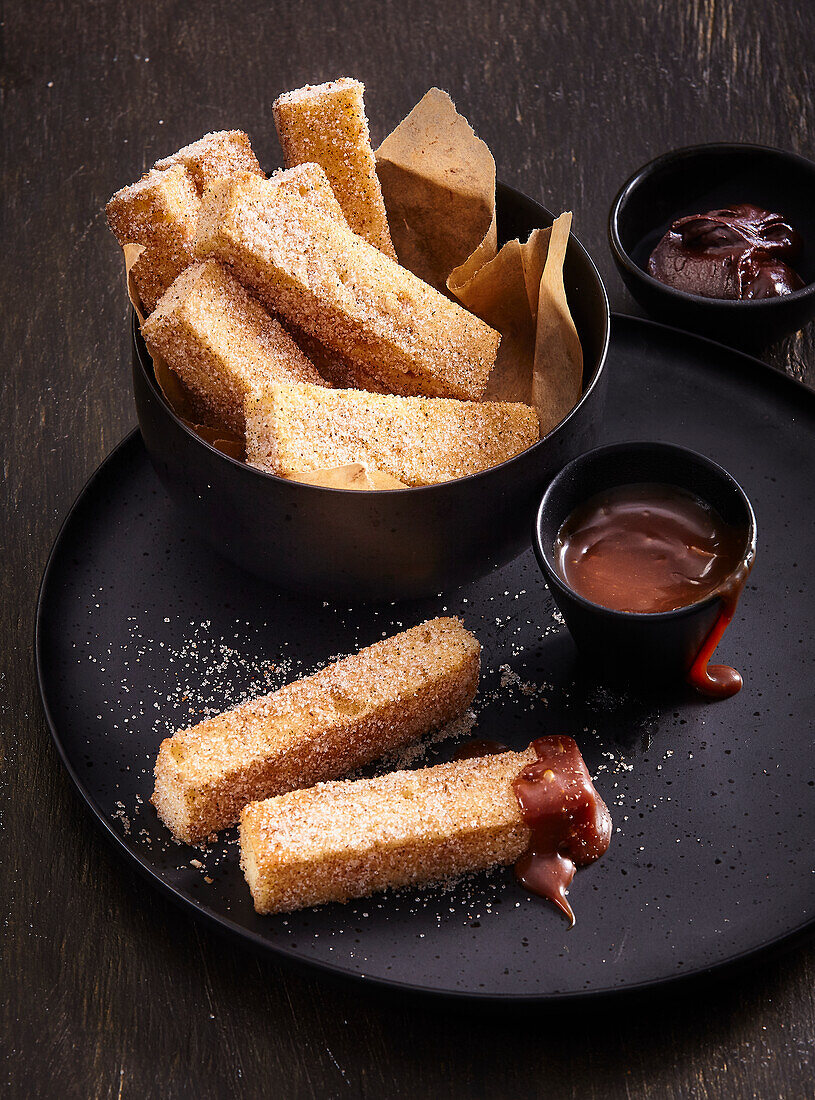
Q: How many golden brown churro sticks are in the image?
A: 9